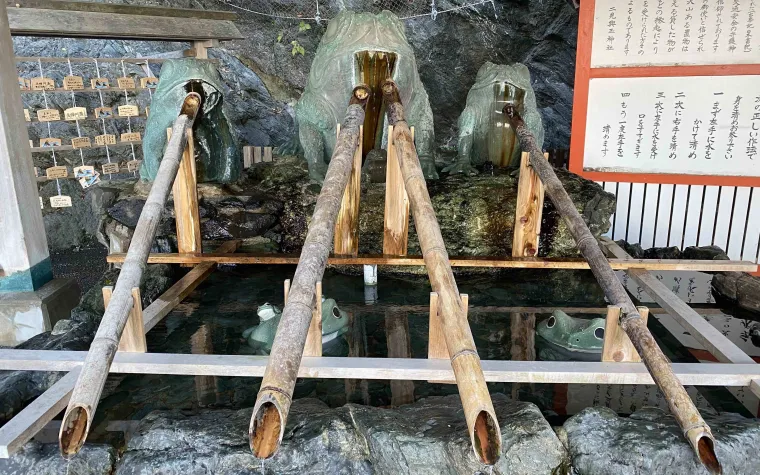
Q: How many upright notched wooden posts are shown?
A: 8